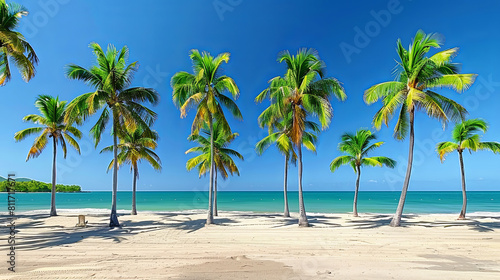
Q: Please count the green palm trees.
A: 11